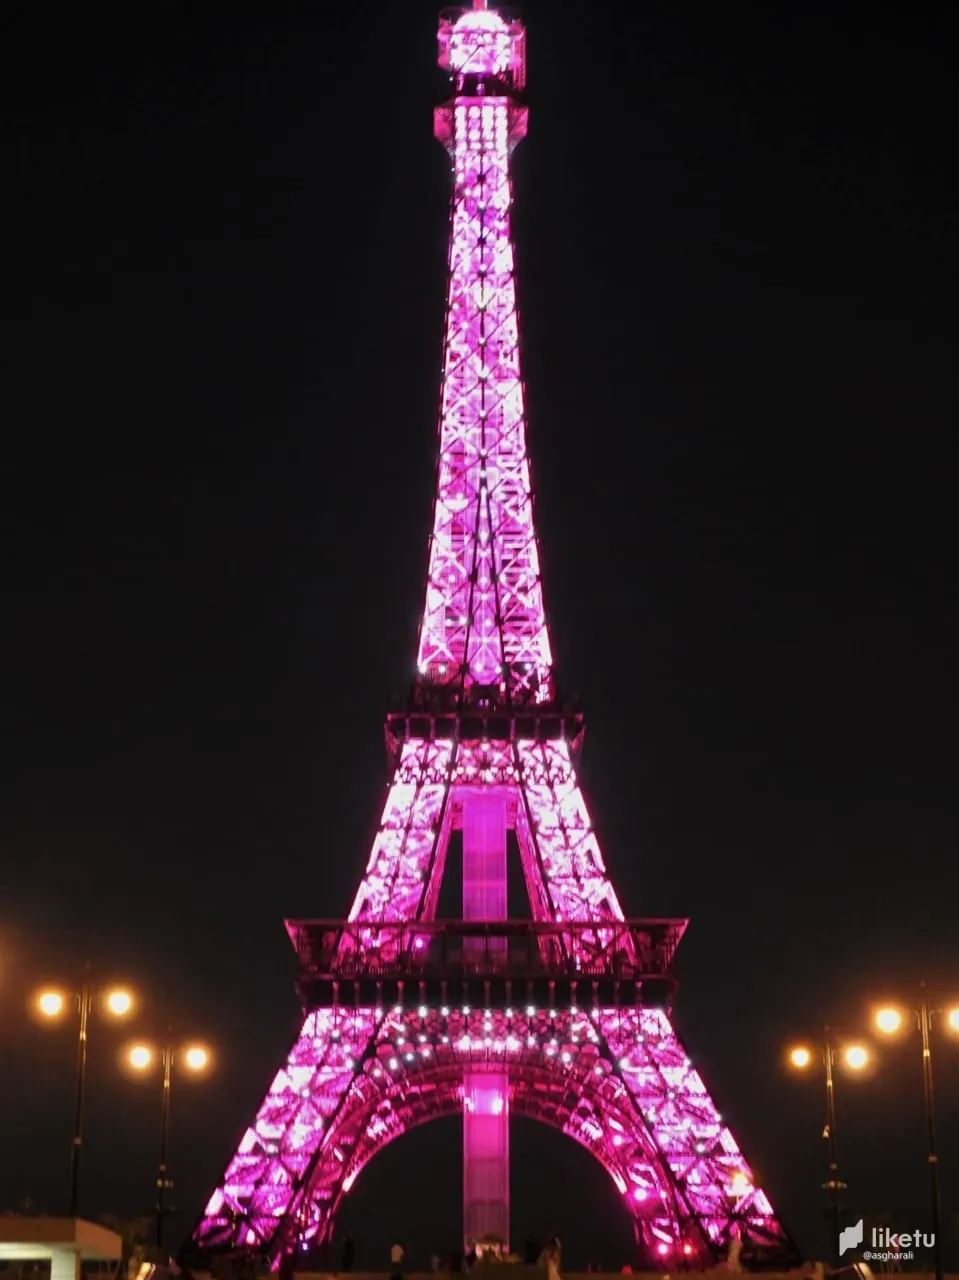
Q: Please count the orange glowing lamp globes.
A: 8